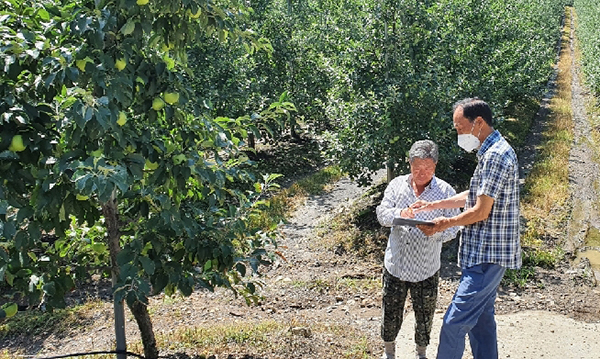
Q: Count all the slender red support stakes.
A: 0